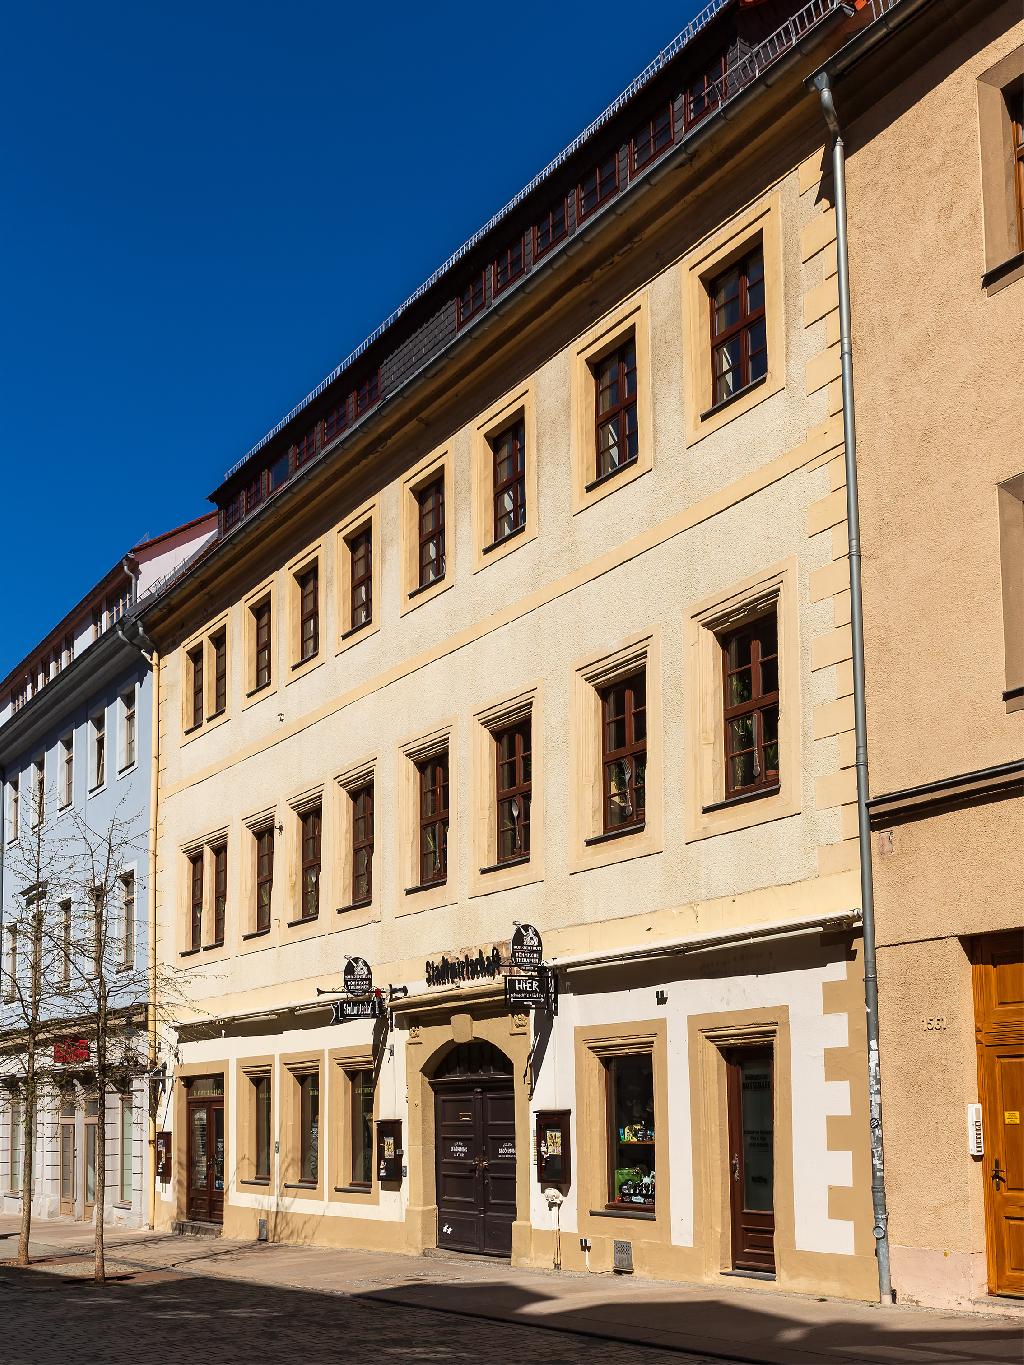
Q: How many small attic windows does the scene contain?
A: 12